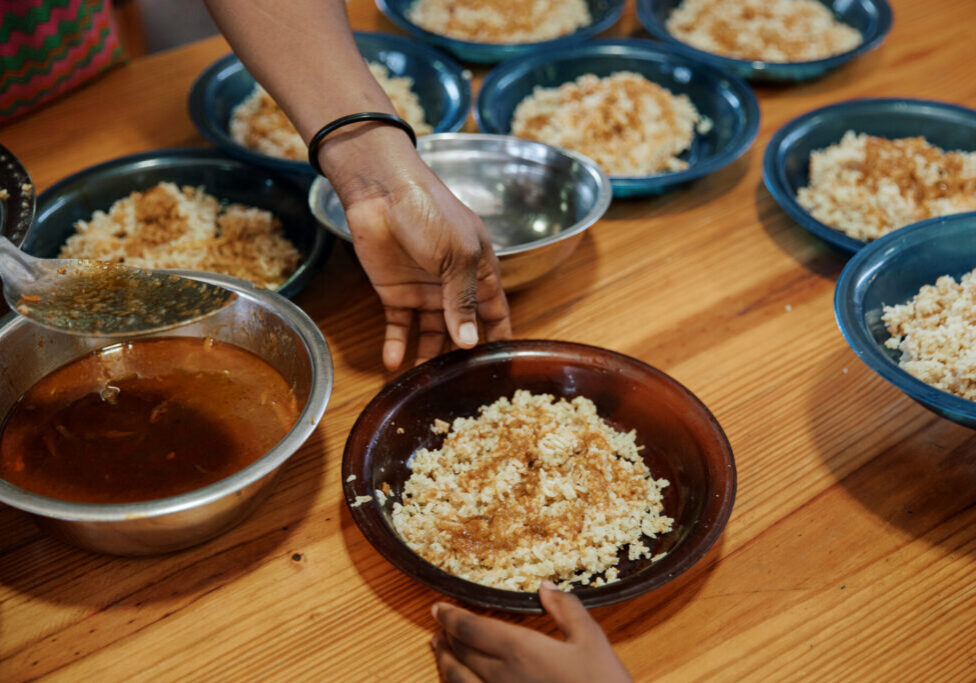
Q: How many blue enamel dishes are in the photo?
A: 7